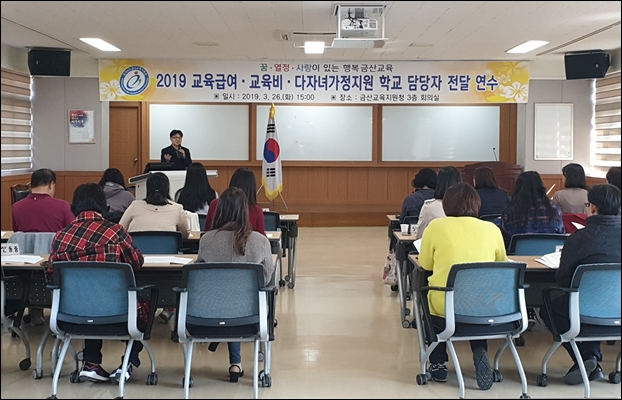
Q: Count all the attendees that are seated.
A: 15